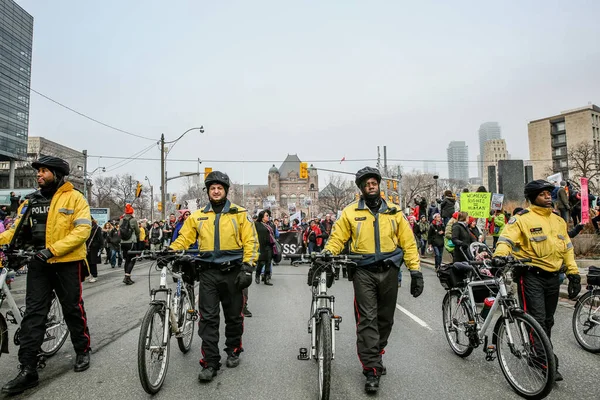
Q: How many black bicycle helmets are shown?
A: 4